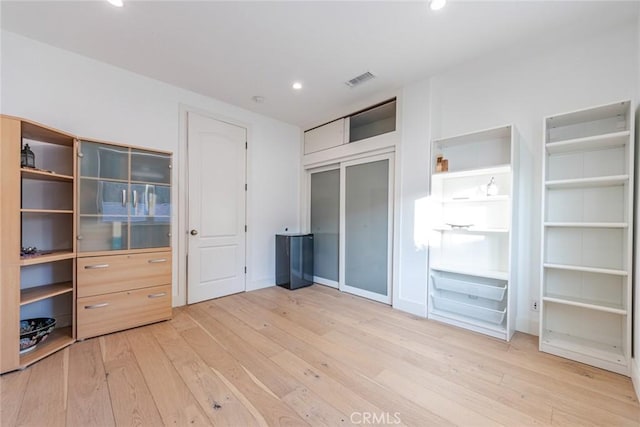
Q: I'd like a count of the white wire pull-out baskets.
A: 2